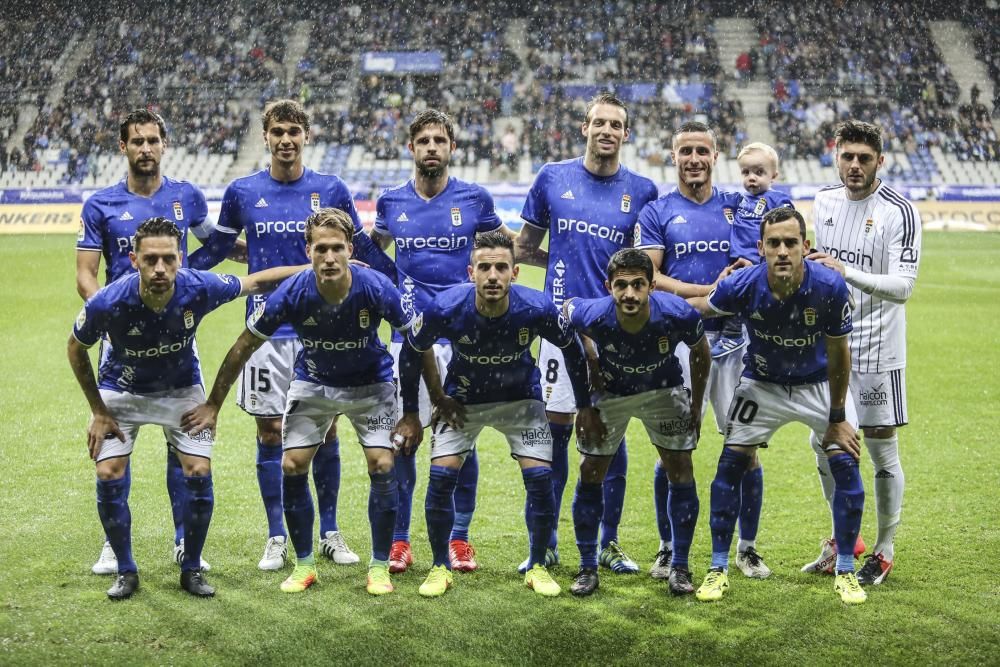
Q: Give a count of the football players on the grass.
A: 11